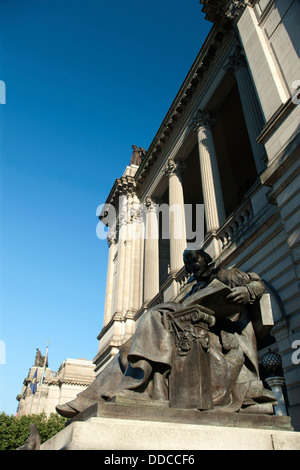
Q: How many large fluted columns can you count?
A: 4